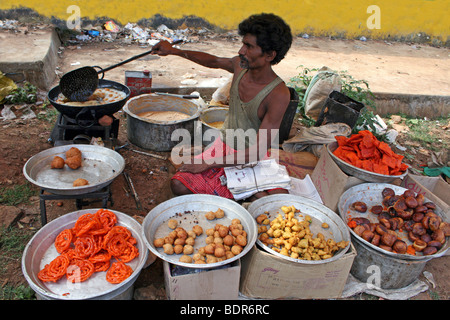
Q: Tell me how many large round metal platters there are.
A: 6